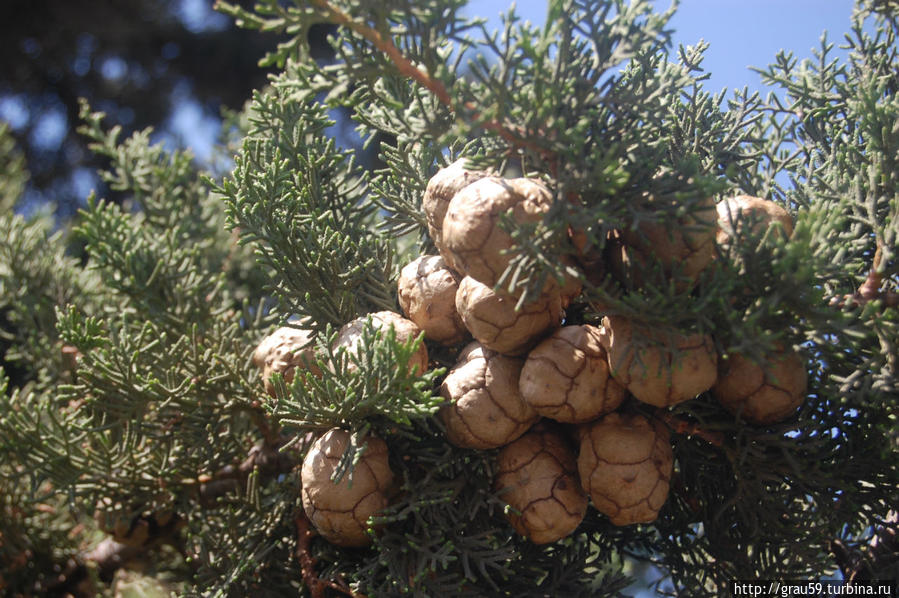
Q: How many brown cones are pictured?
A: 15